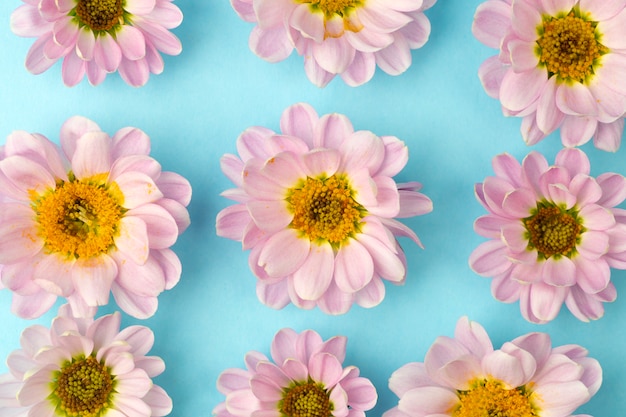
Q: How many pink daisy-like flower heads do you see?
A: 9